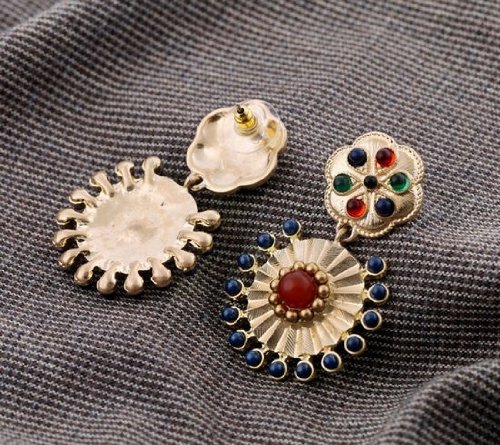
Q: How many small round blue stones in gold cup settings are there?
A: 14